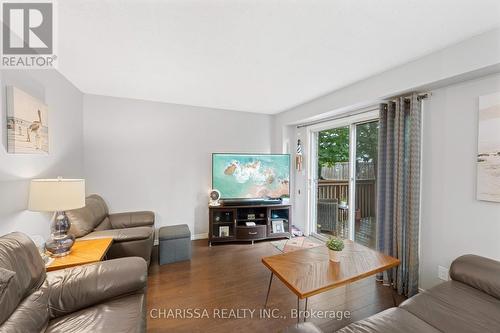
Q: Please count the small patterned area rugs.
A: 1